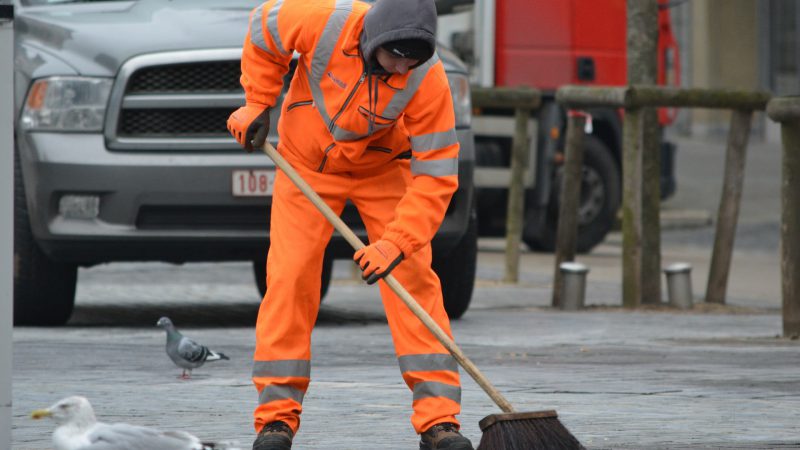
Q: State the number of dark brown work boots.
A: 2